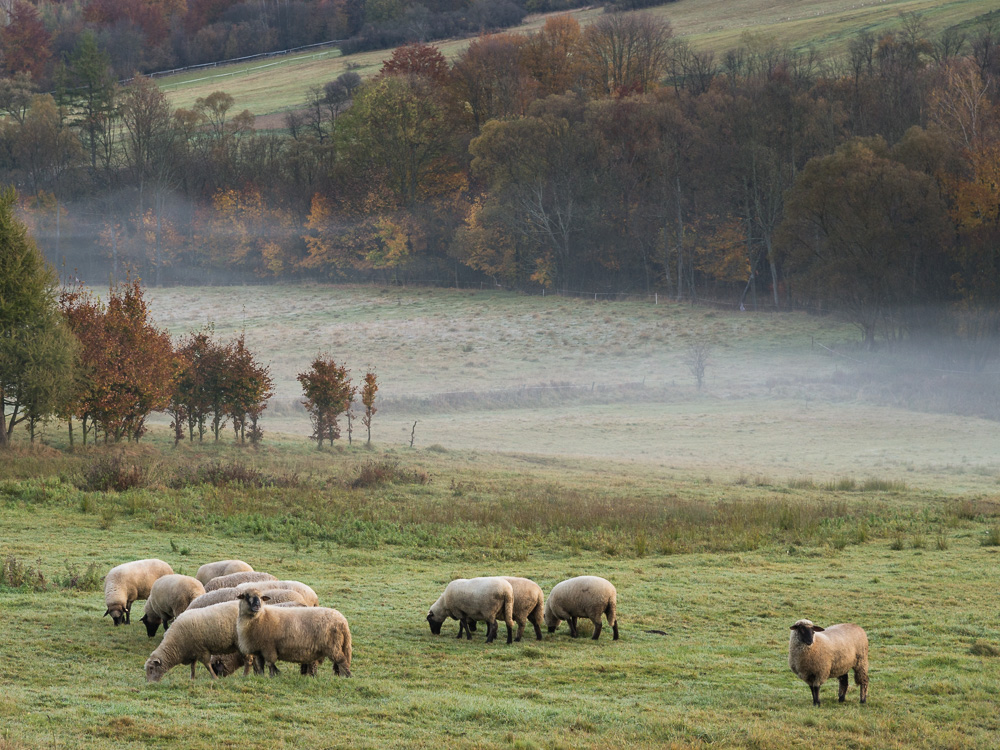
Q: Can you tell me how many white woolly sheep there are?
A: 13